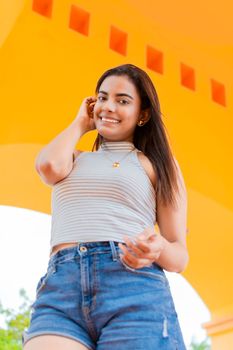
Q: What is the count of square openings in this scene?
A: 6